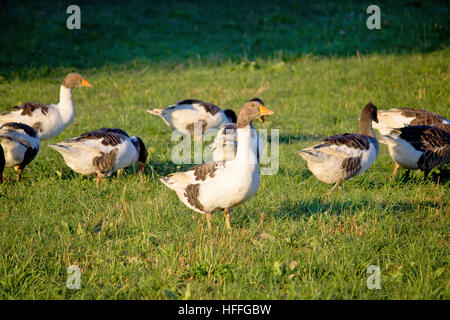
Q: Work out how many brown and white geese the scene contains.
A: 9